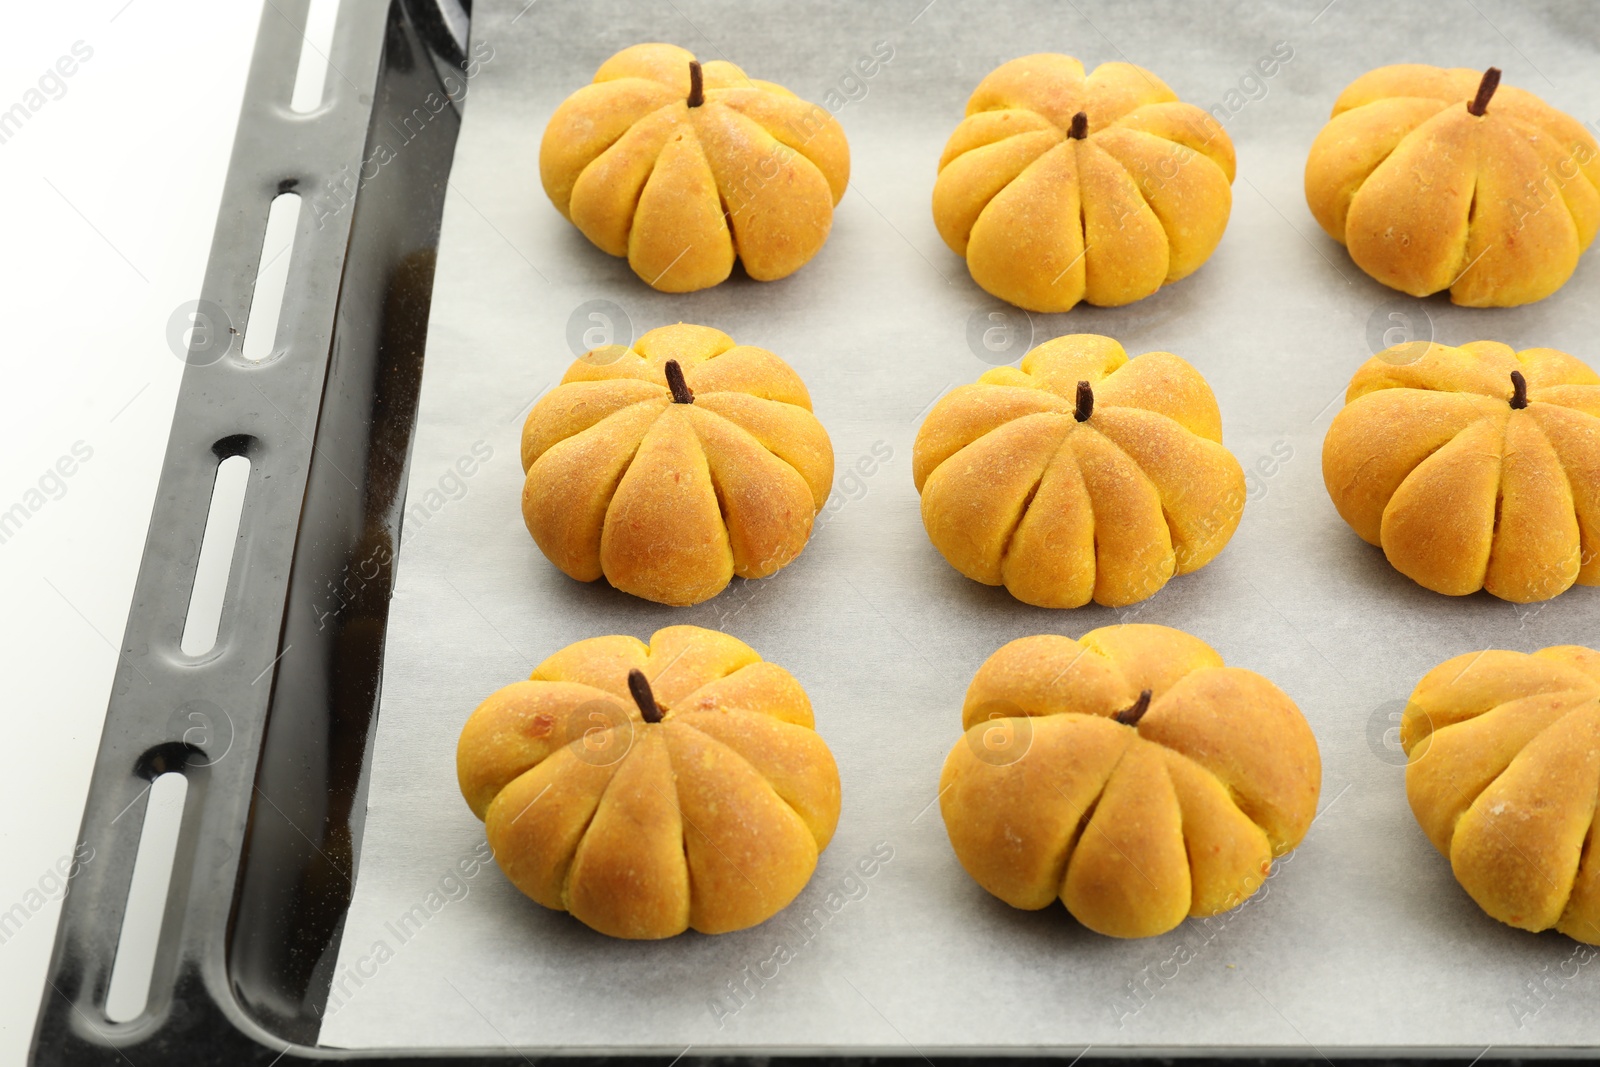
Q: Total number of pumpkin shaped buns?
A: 9